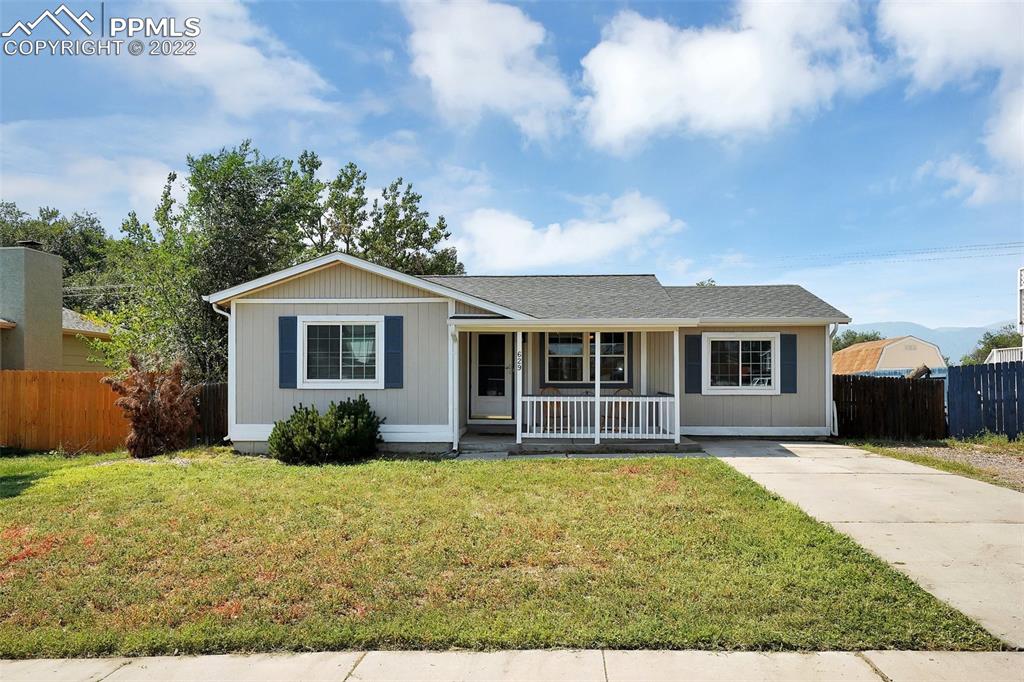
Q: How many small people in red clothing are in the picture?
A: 0